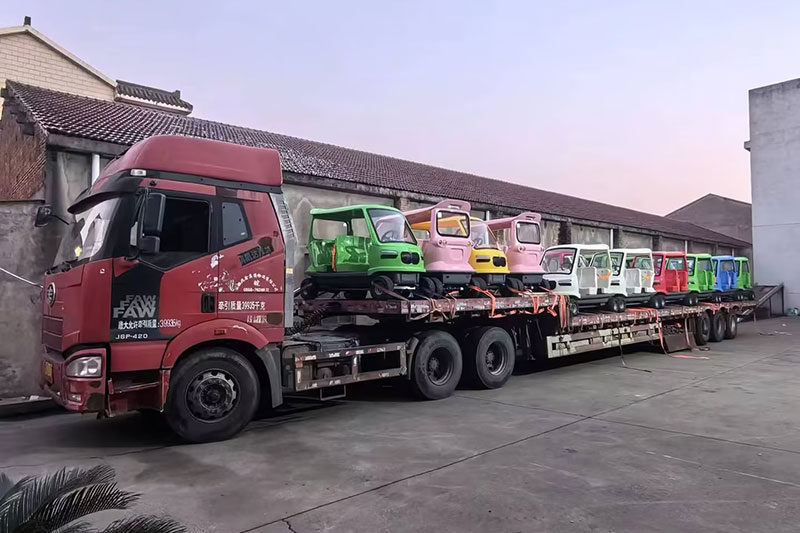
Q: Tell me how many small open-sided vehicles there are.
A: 10